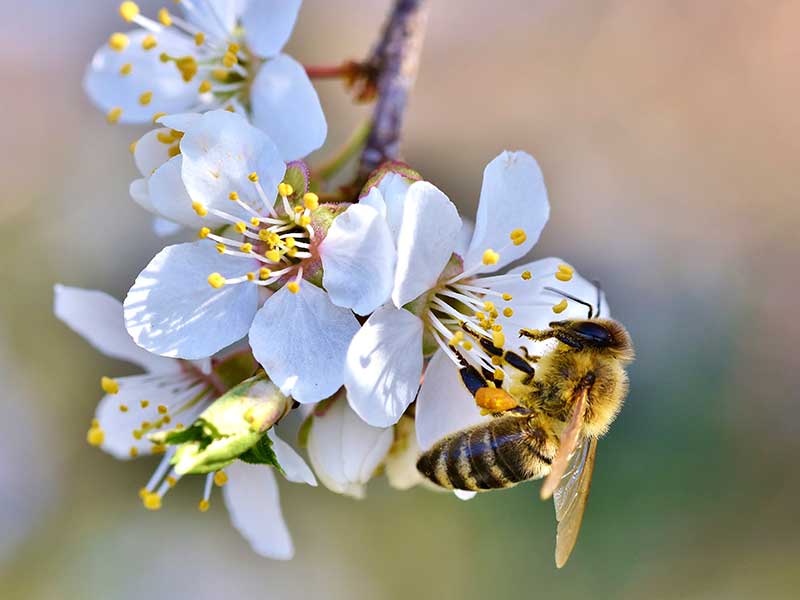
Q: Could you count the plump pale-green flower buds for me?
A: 1